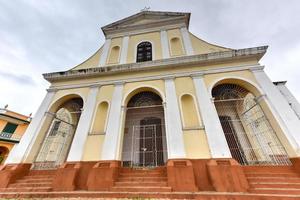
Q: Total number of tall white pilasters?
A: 6